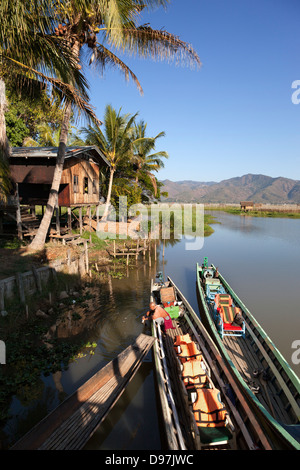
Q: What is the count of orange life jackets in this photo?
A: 4